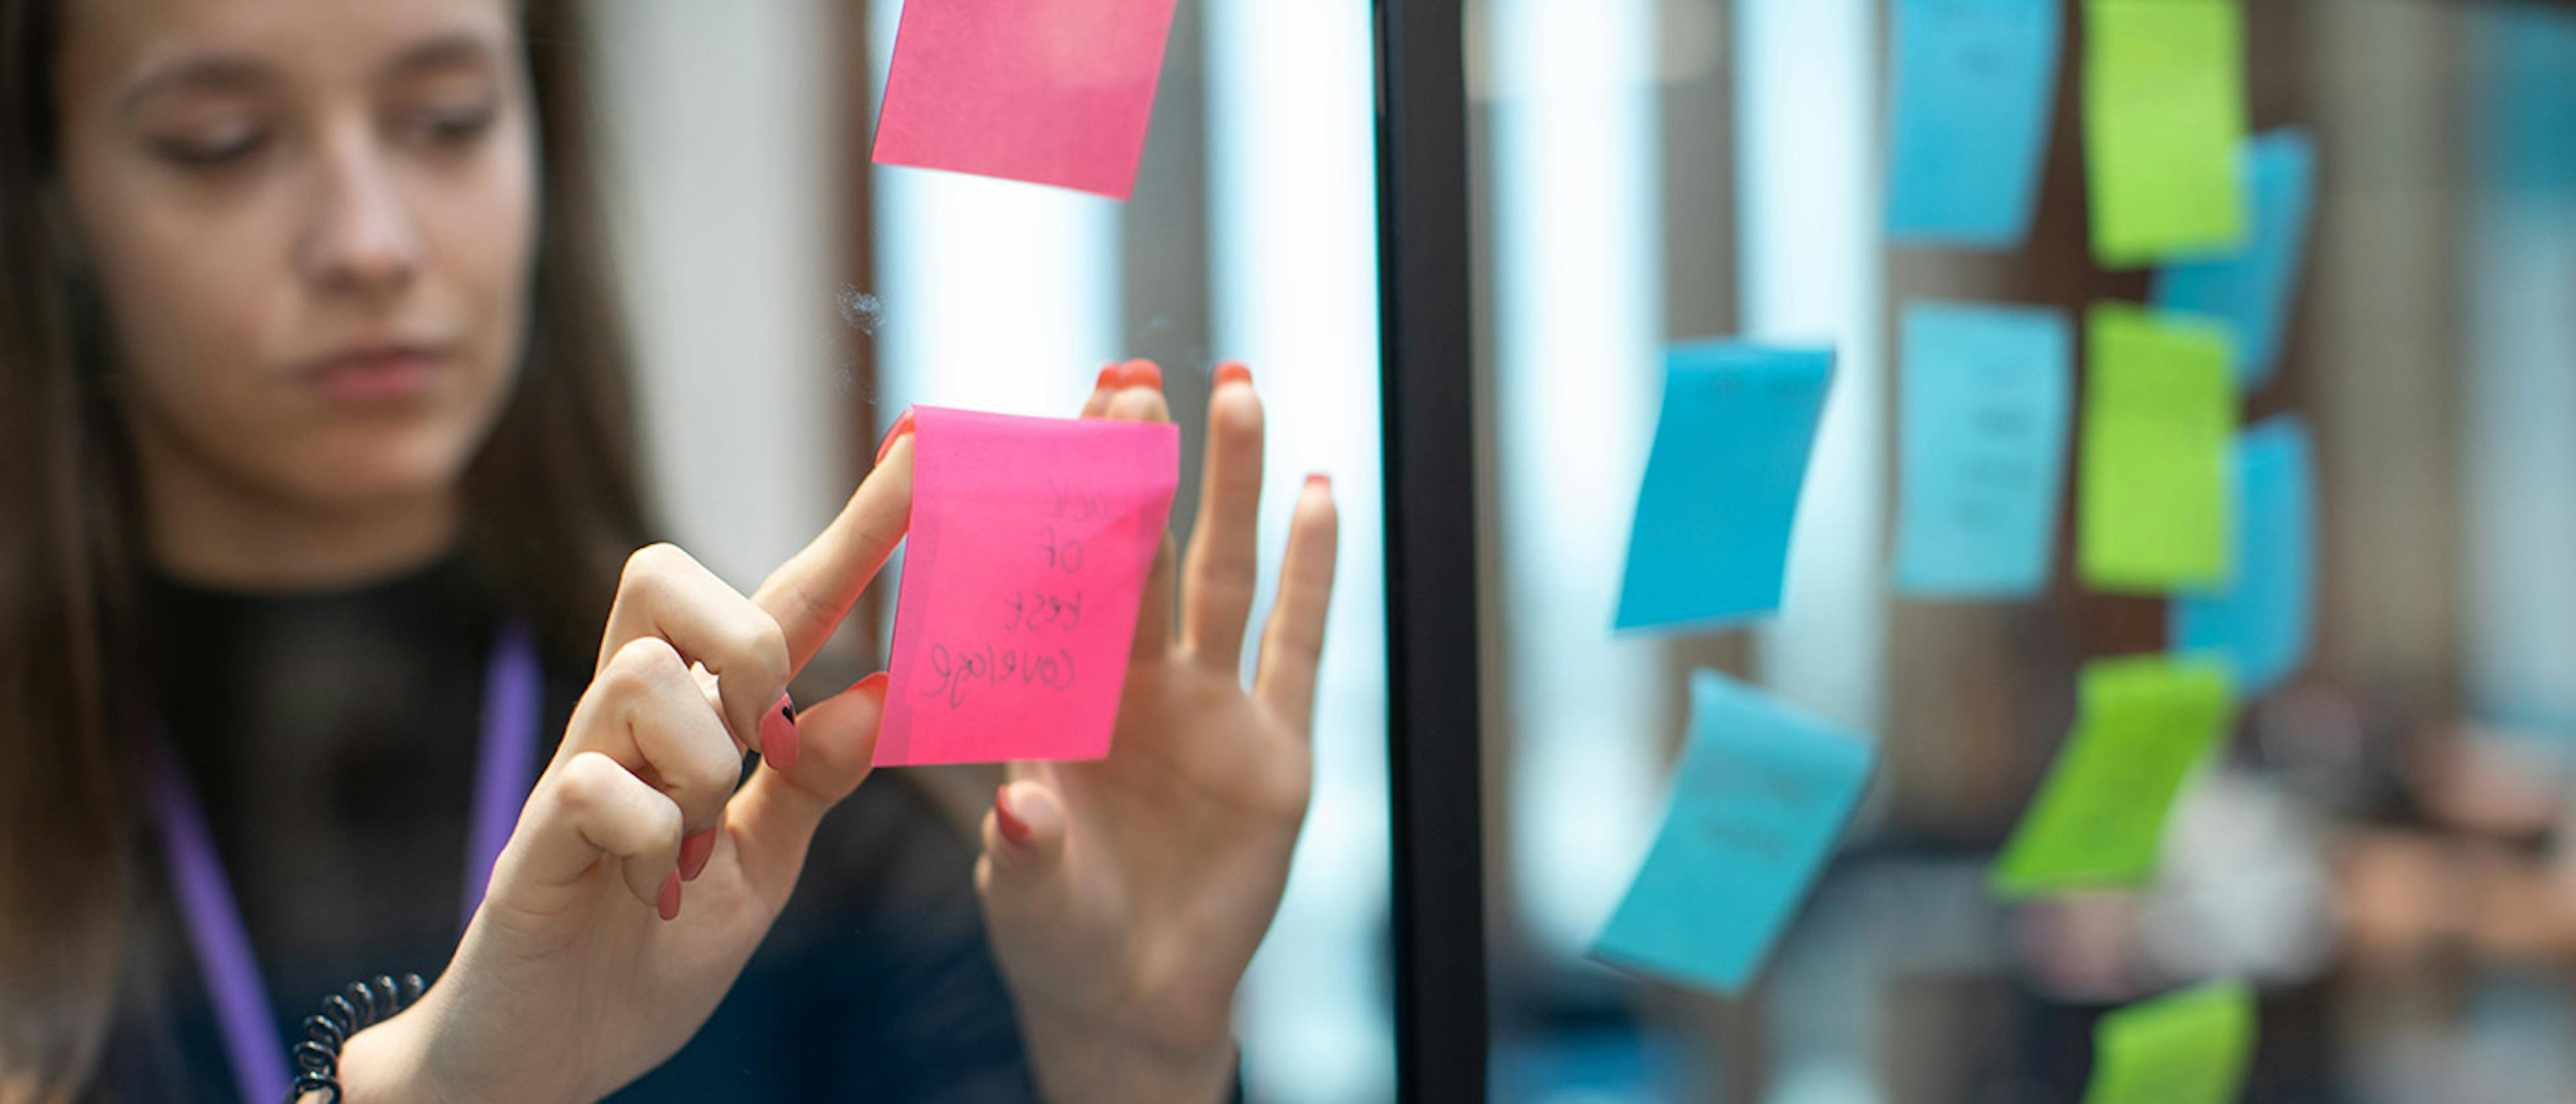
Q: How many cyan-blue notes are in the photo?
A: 6